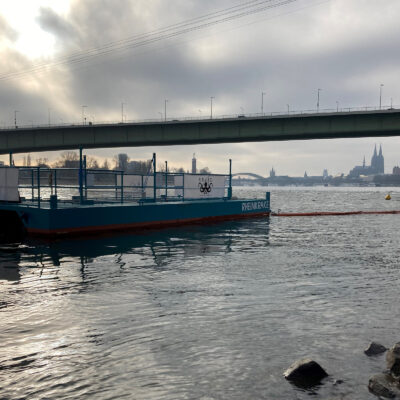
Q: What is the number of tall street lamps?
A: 9